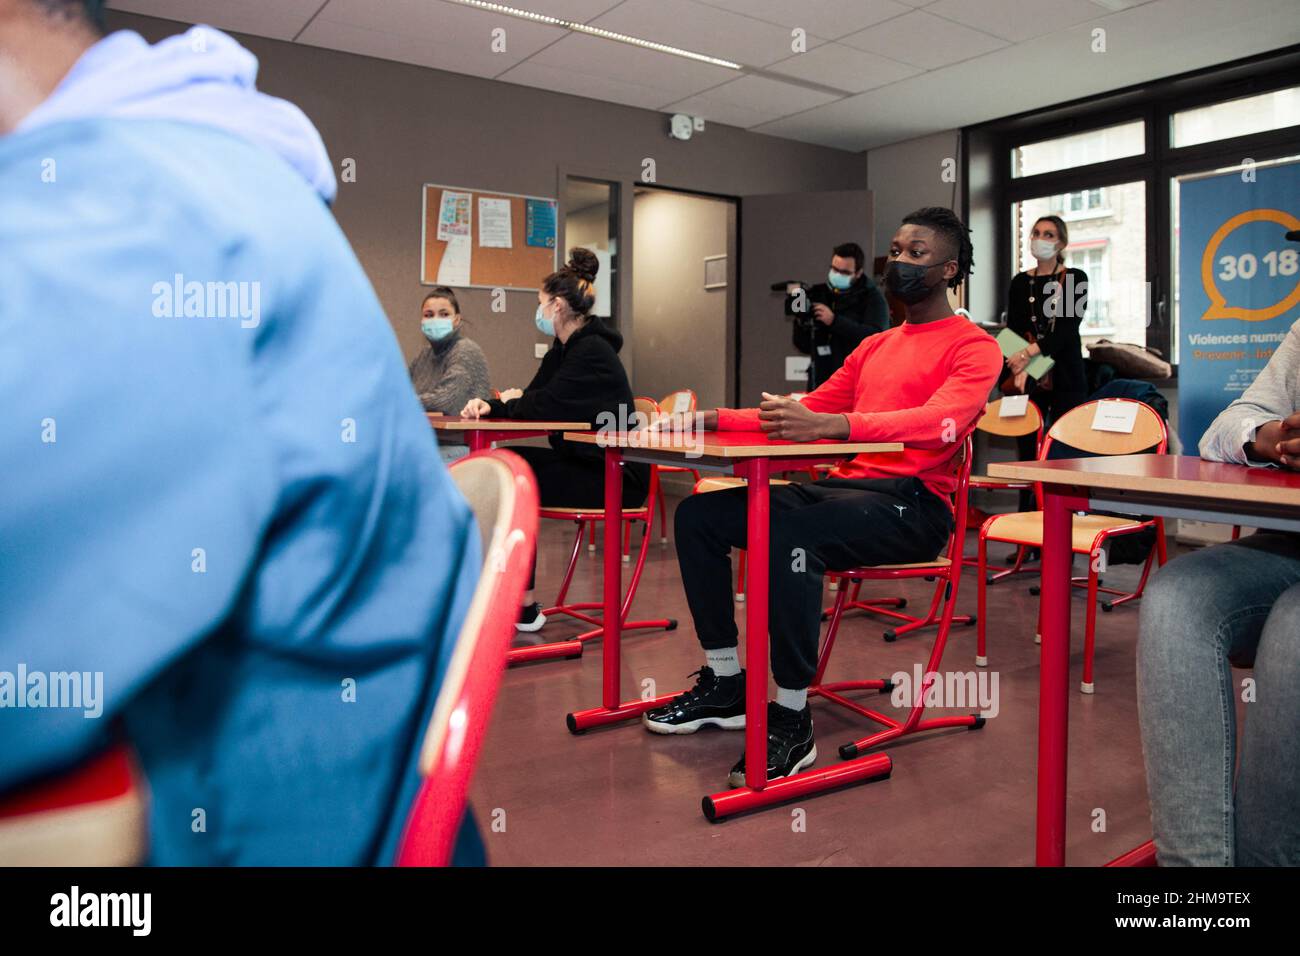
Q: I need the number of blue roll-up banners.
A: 1